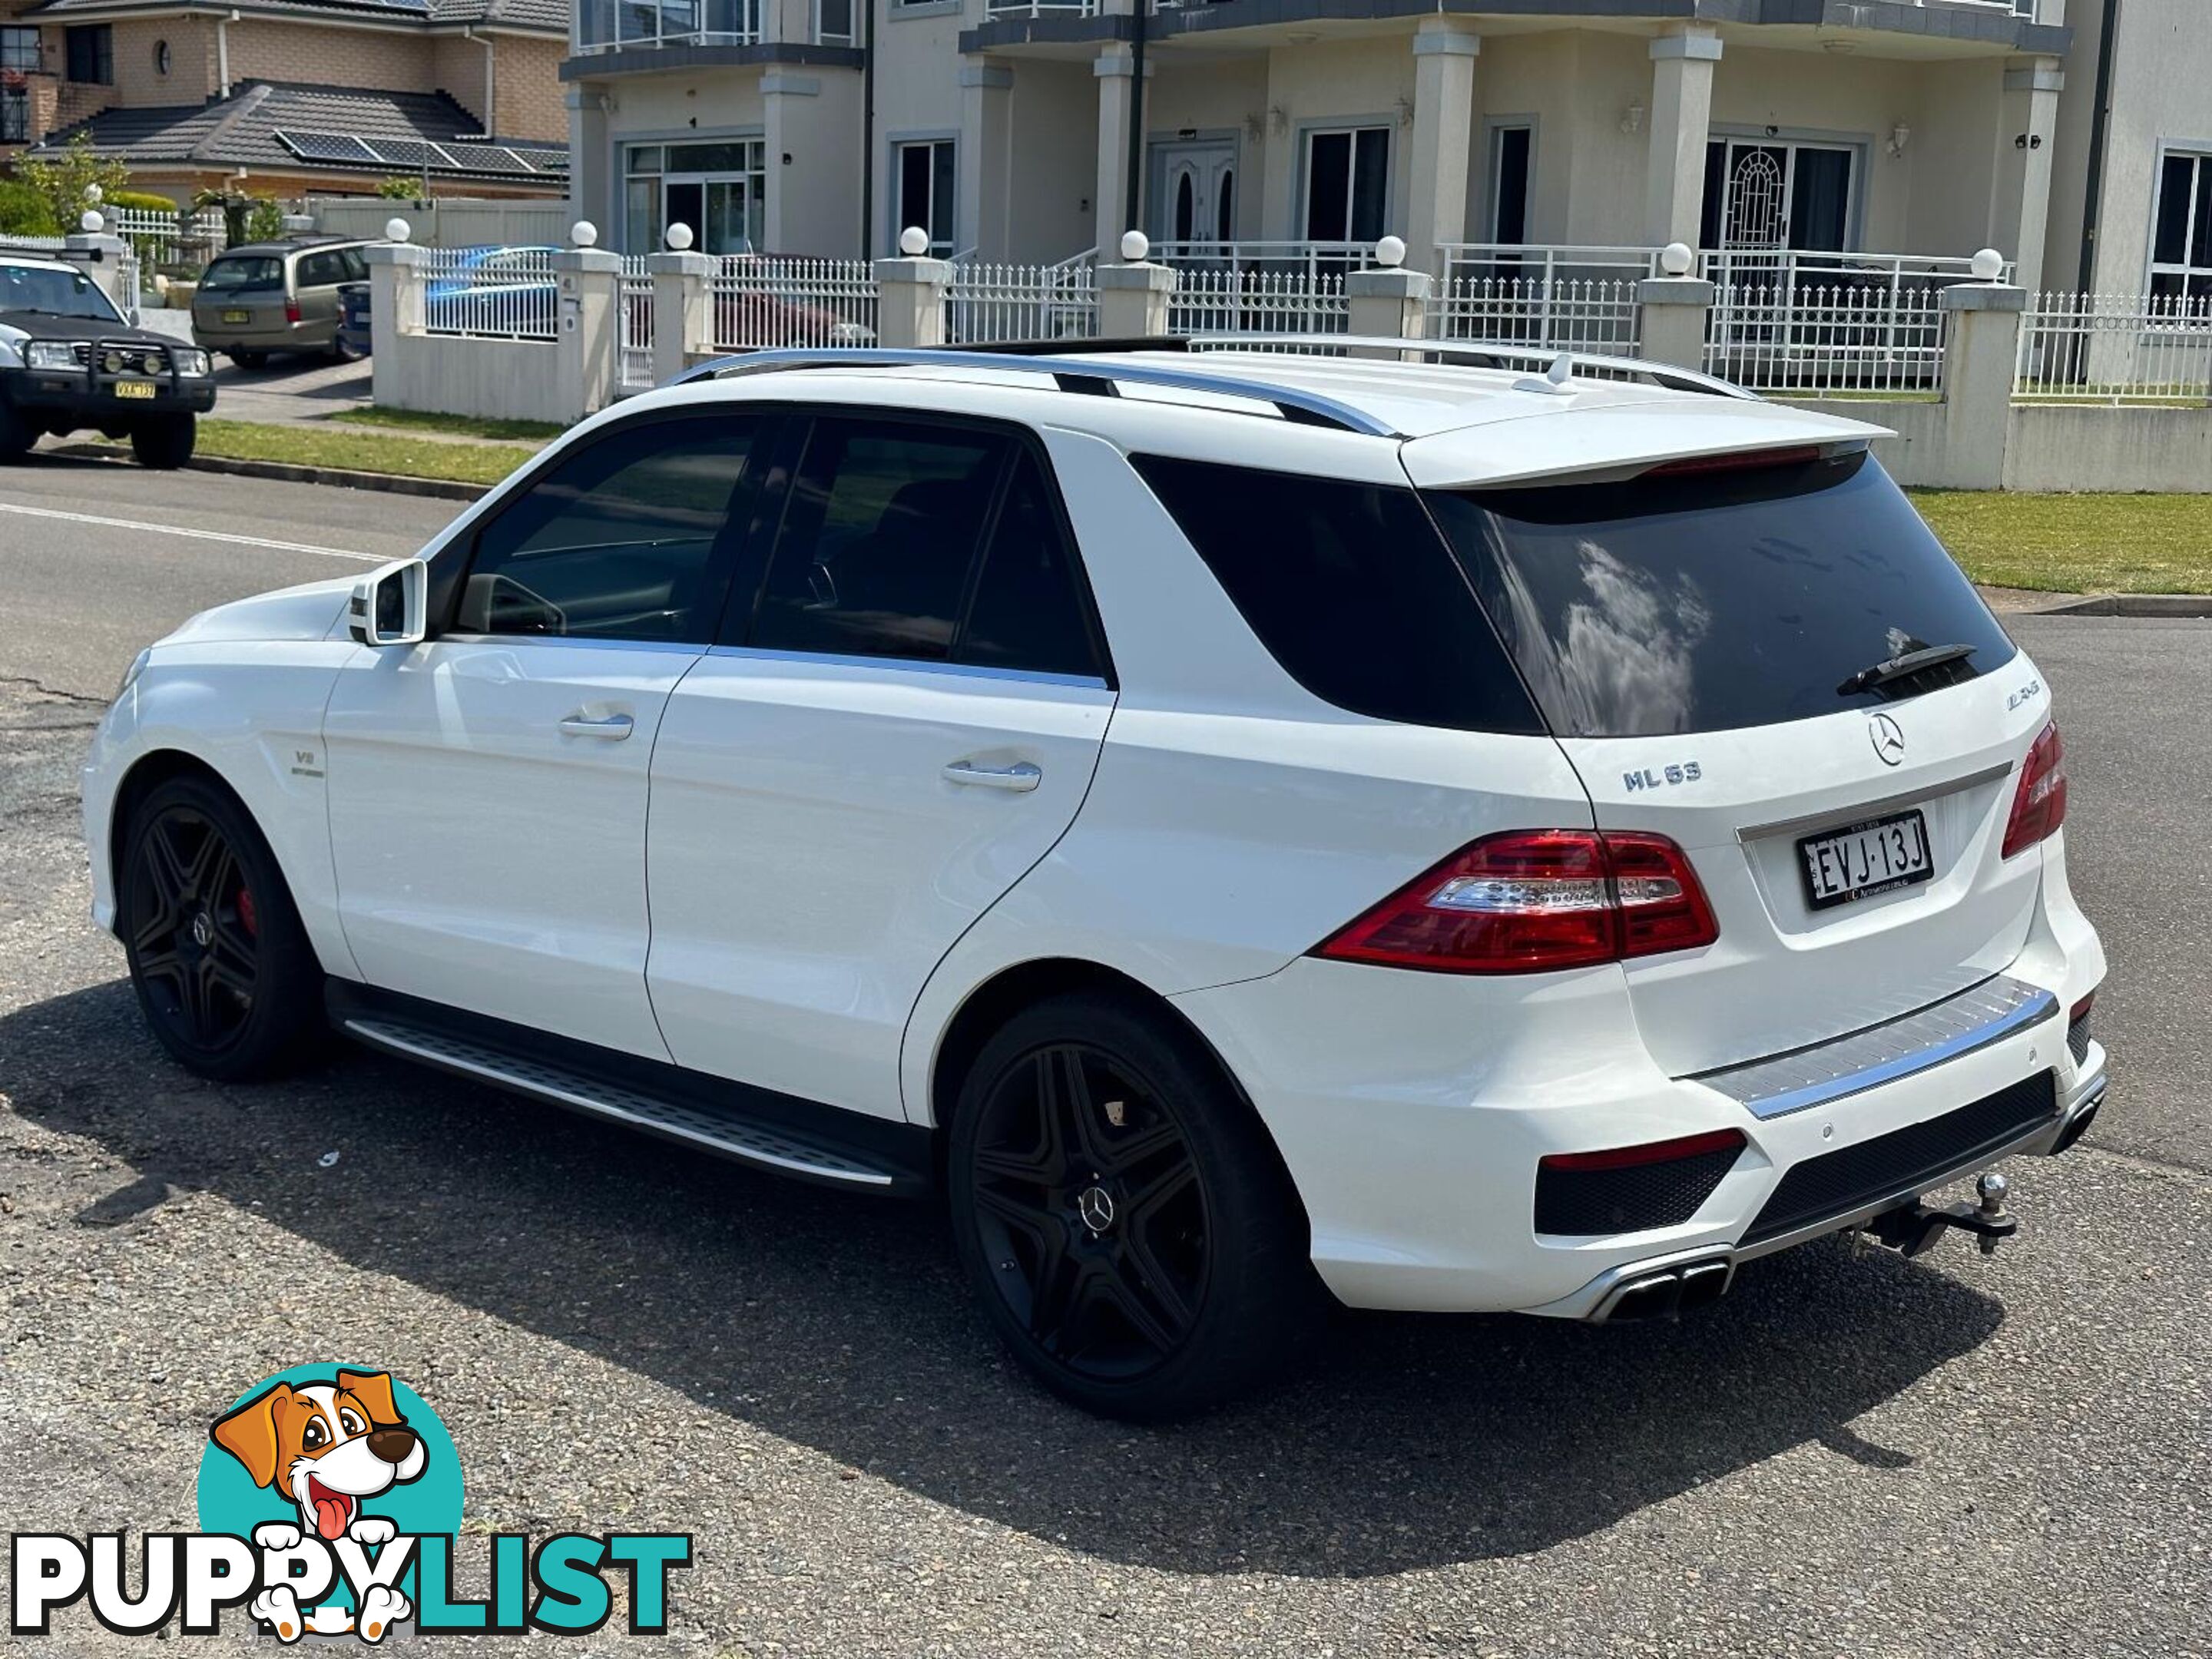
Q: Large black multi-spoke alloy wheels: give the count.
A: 2